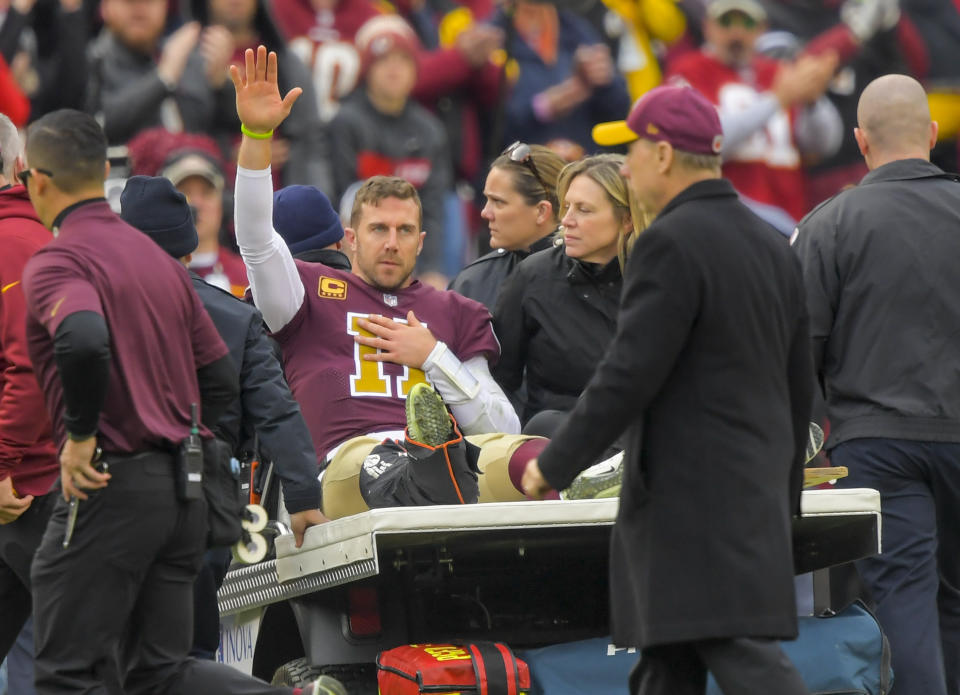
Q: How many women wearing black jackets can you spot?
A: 2